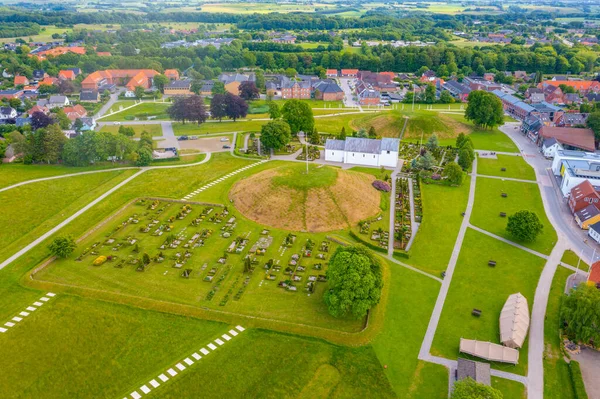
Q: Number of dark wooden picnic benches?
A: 5